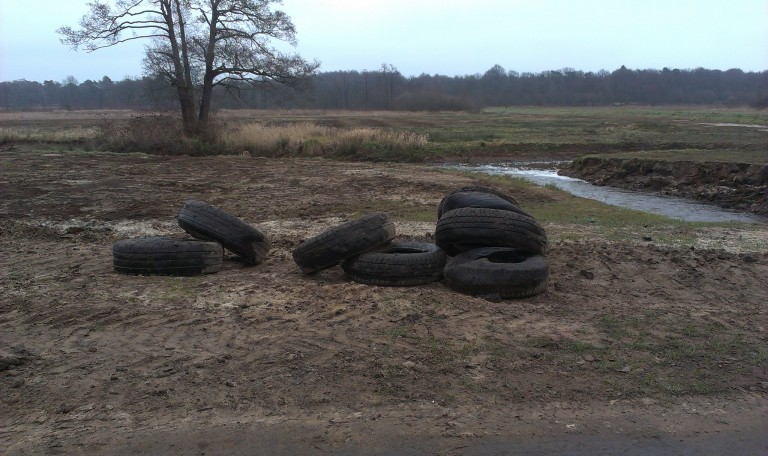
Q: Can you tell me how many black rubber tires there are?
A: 7